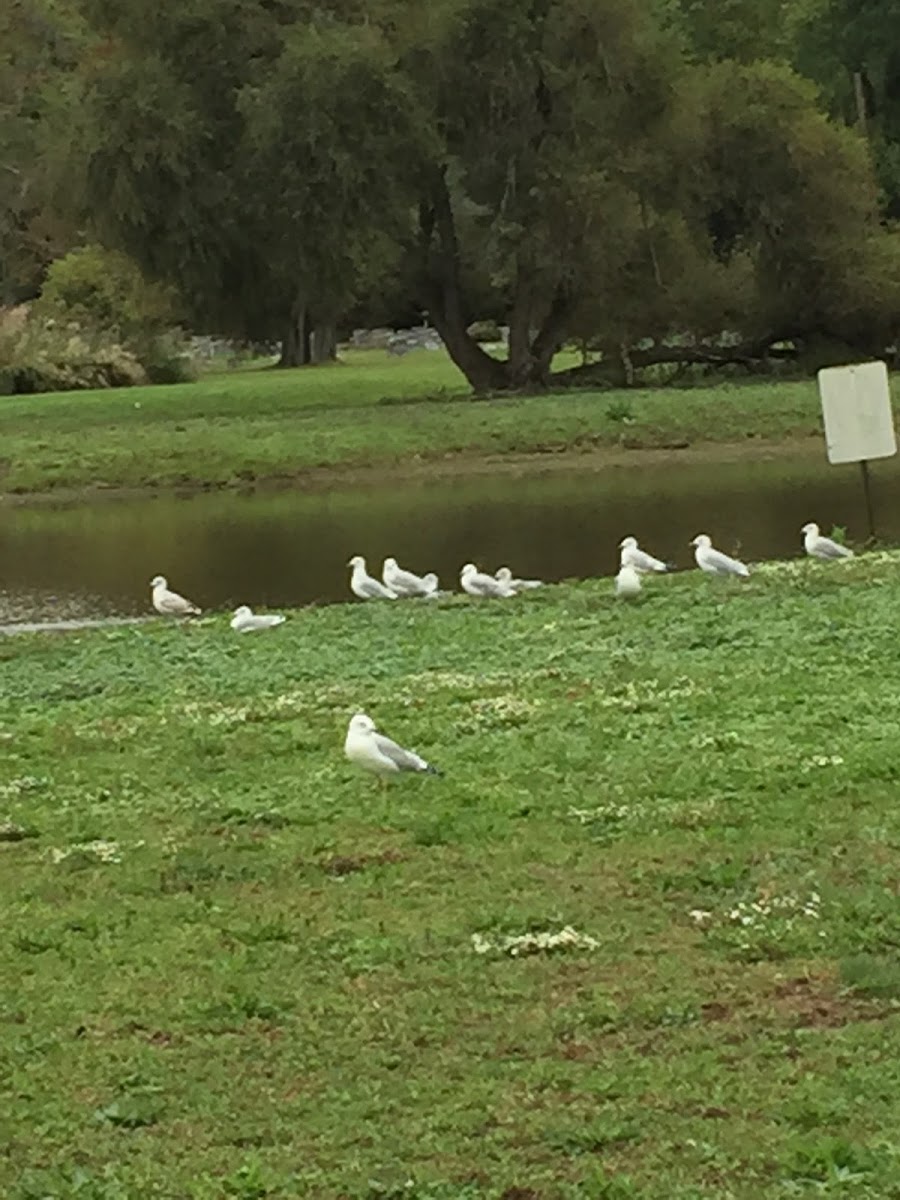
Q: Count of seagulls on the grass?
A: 12